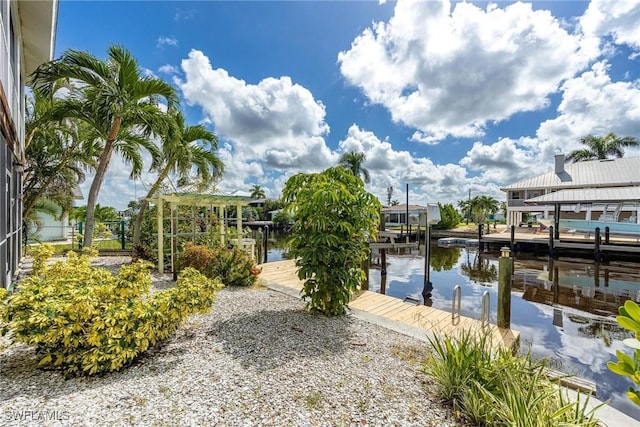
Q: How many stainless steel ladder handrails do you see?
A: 2